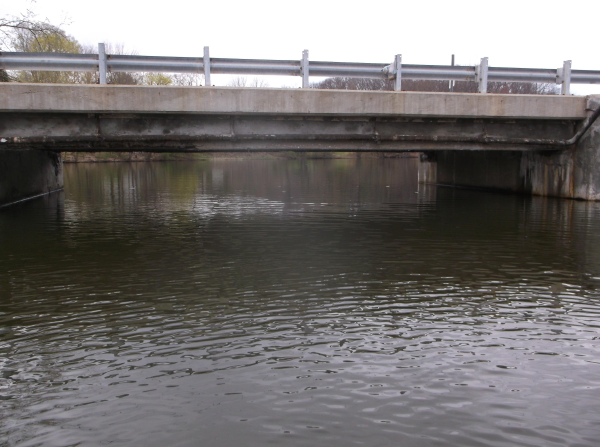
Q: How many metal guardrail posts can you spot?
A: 6